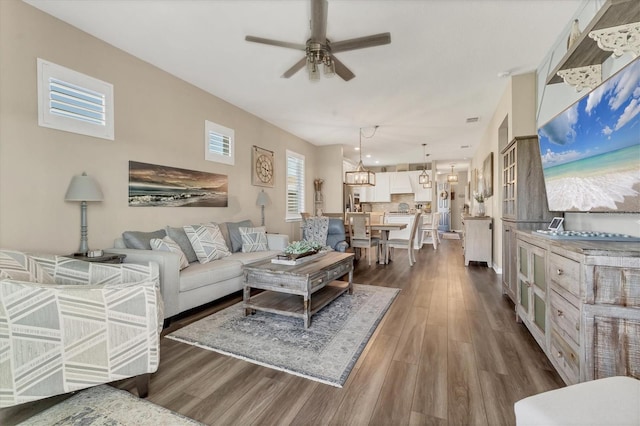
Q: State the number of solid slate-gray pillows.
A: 3